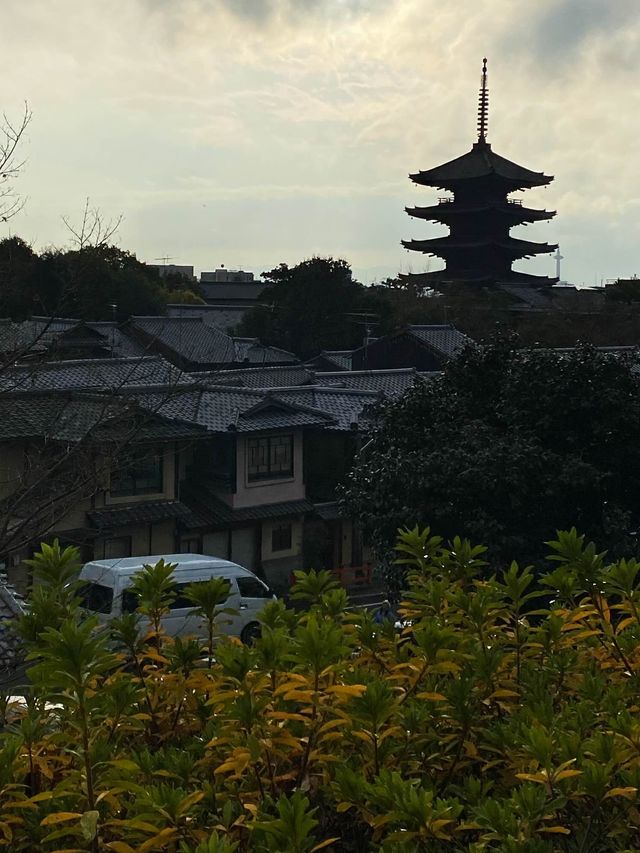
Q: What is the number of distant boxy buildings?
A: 2